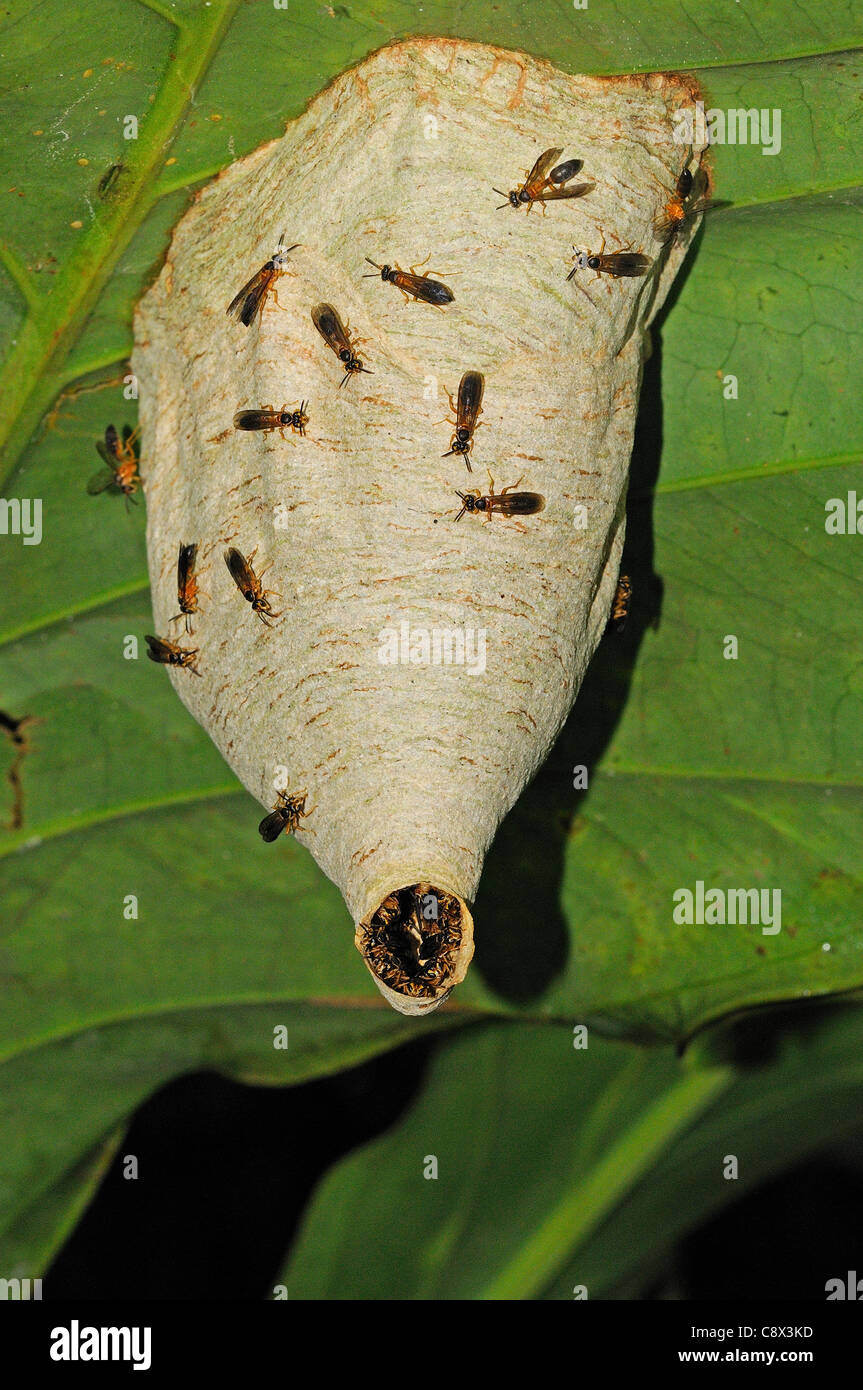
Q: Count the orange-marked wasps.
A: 15